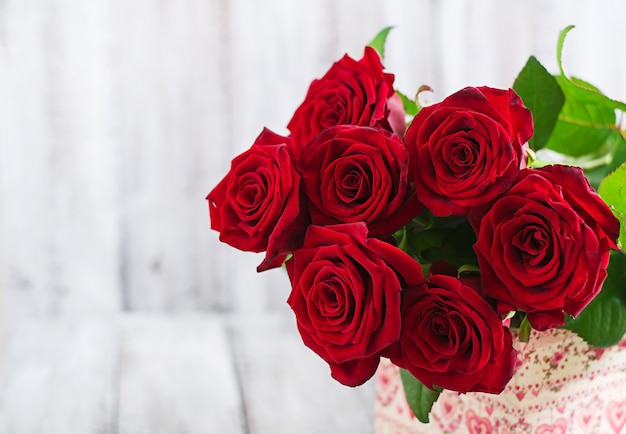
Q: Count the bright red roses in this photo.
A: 7